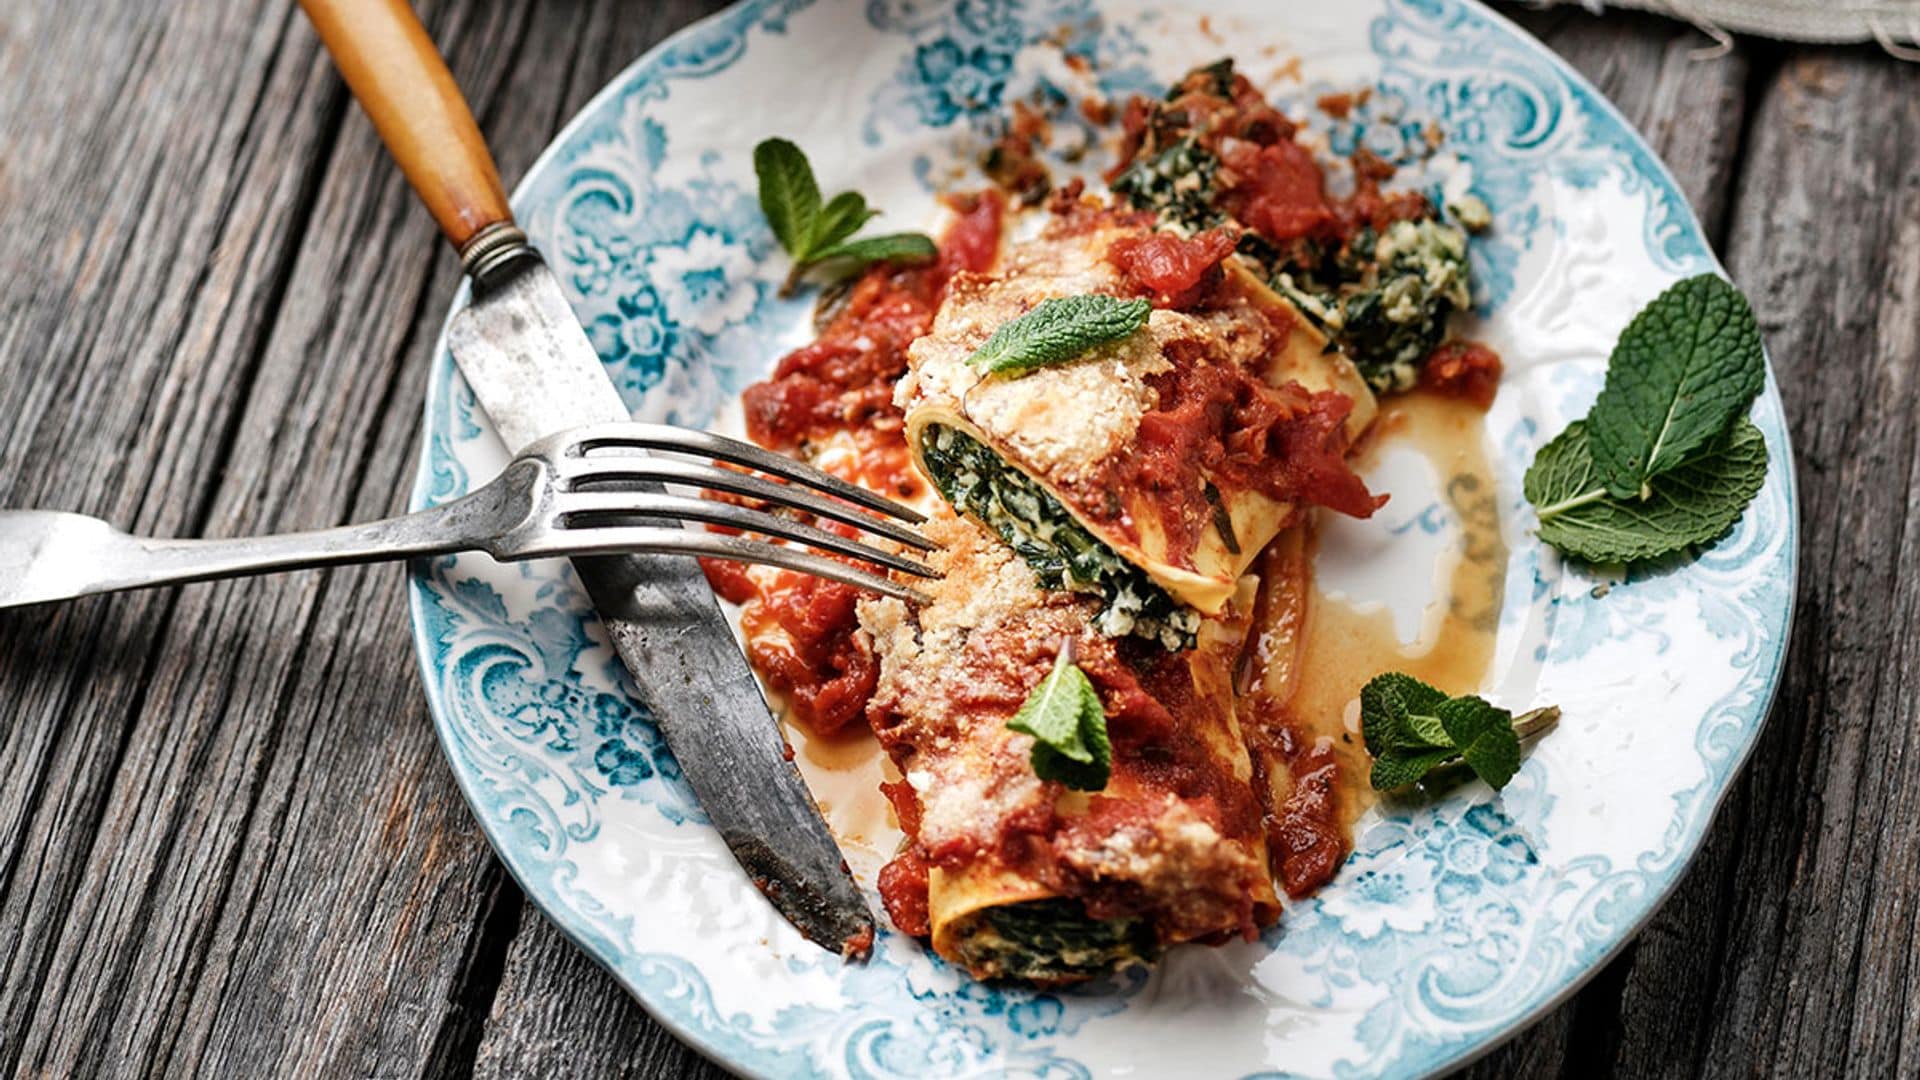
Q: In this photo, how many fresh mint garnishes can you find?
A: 5